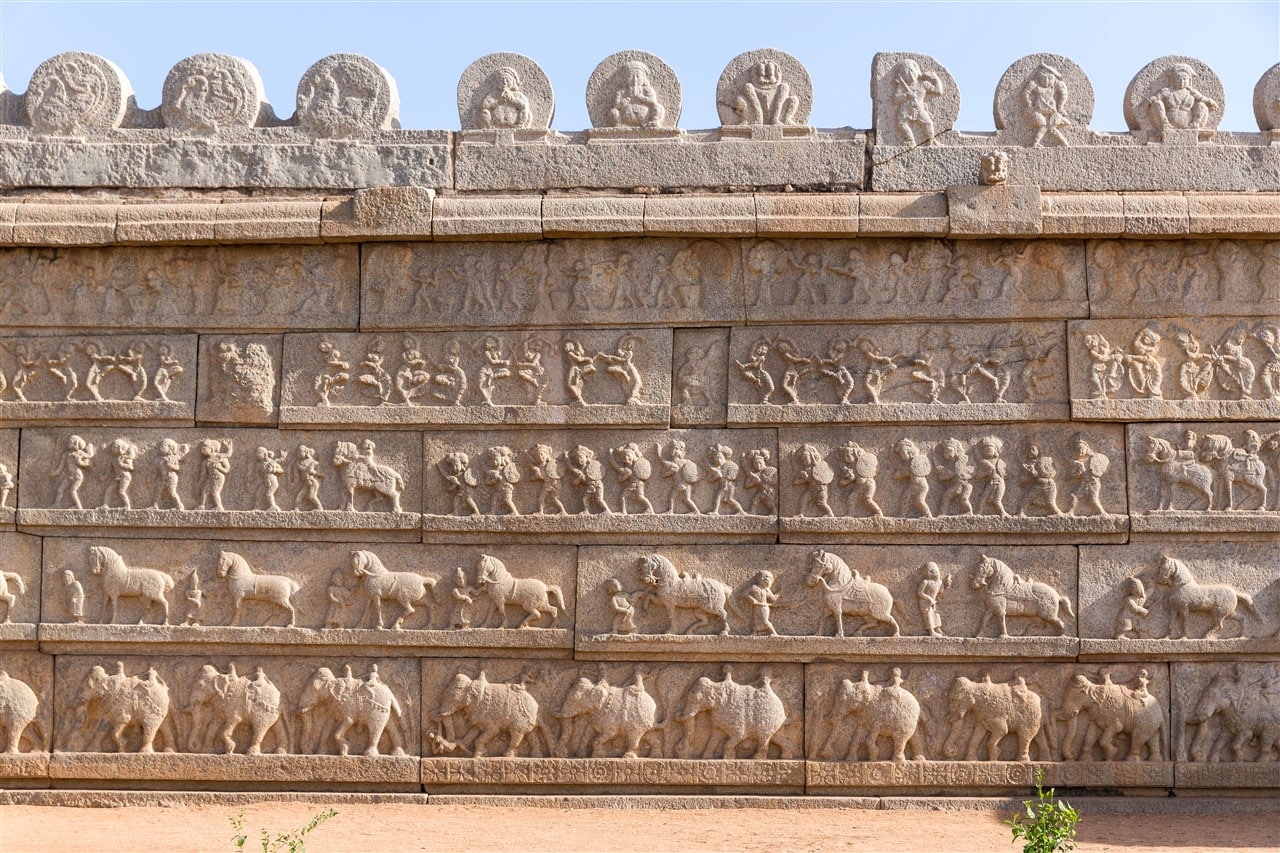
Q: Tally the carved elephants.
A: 11